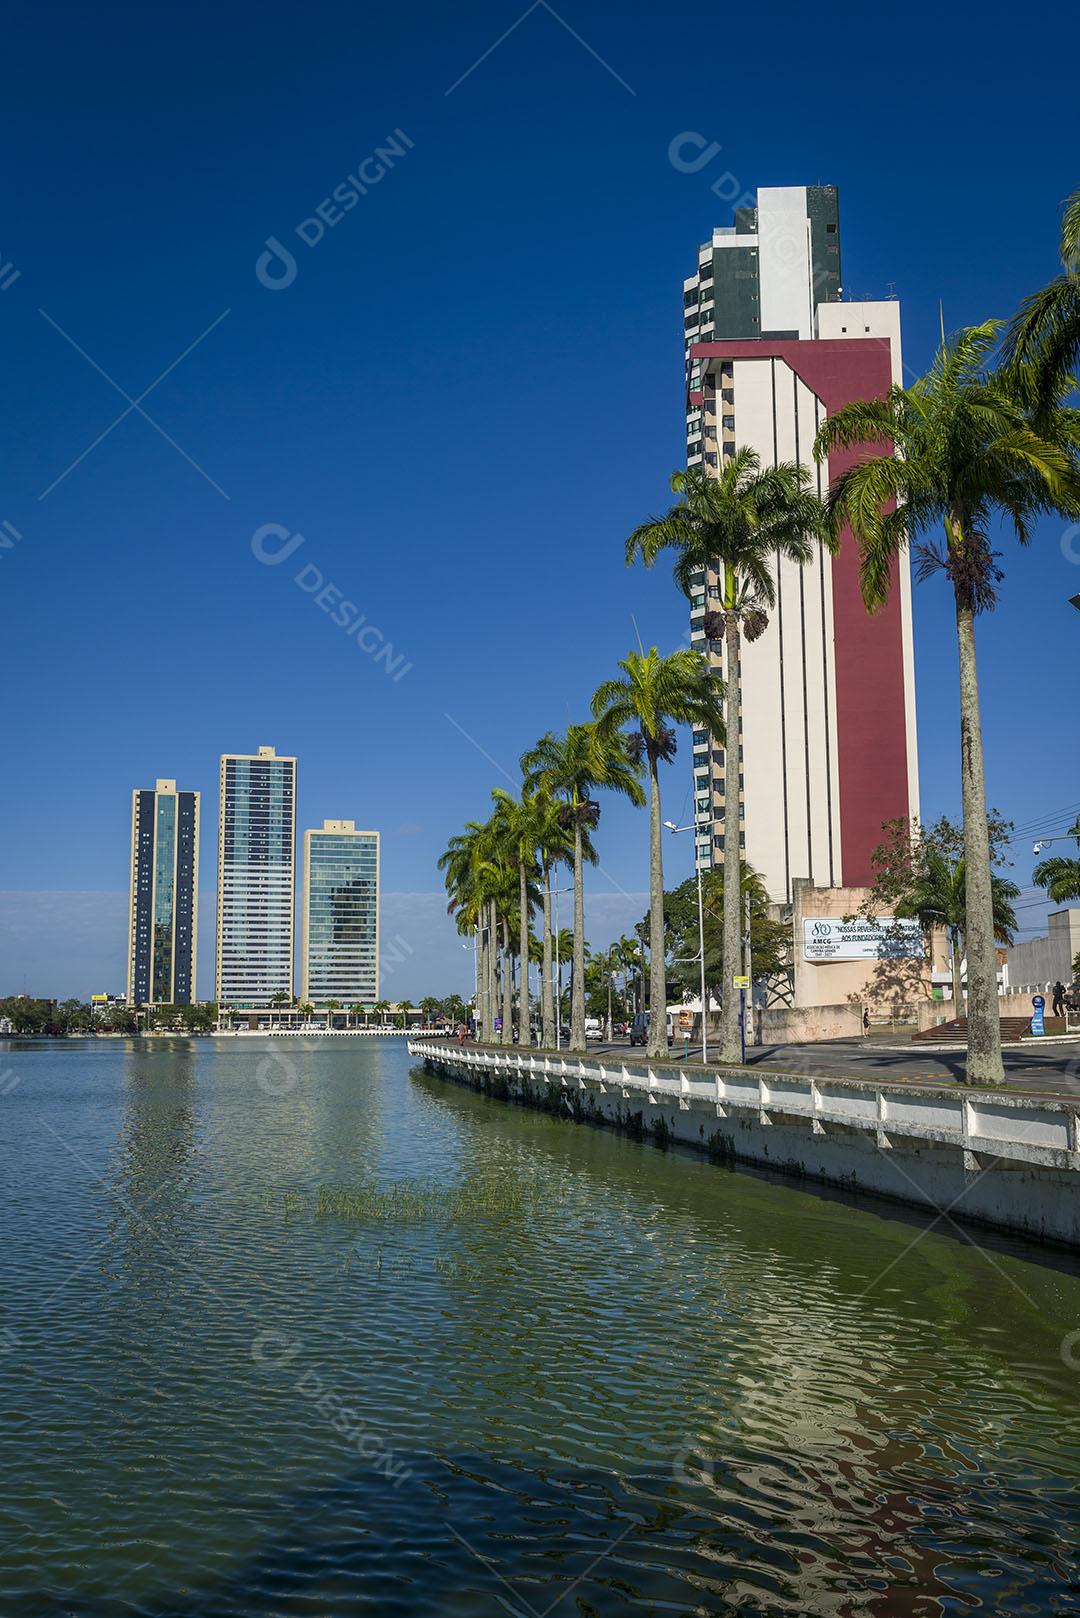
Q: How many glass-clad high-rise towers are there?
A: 3